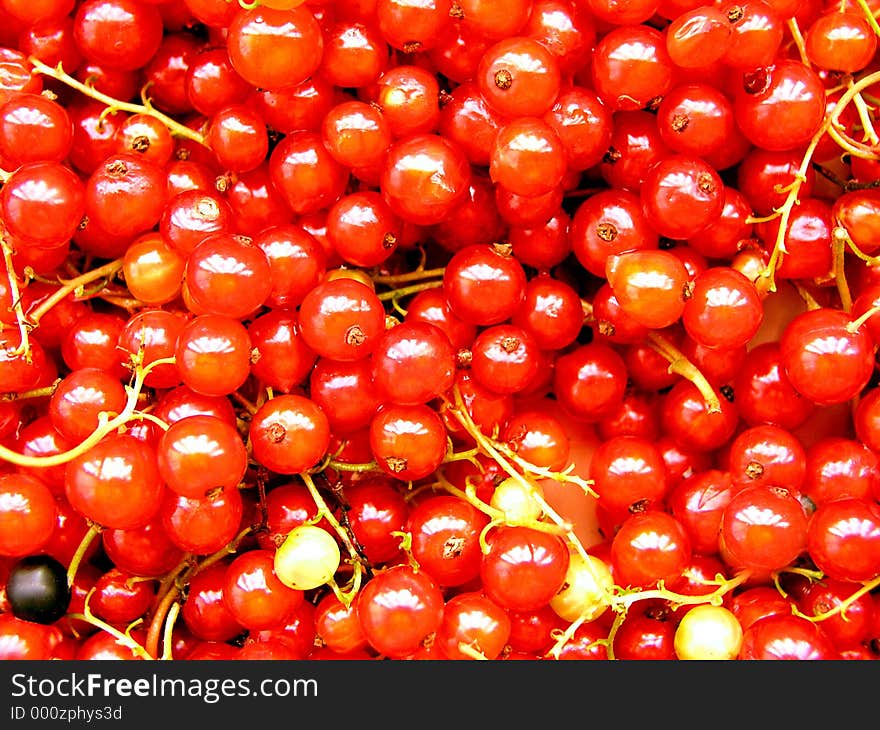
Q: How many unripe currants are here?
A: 4